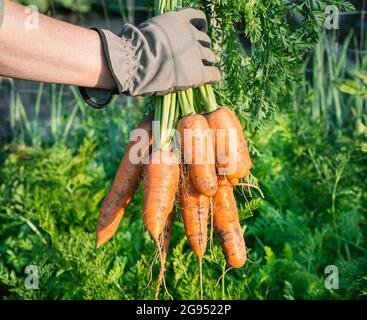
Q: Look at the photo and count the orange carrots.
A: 7